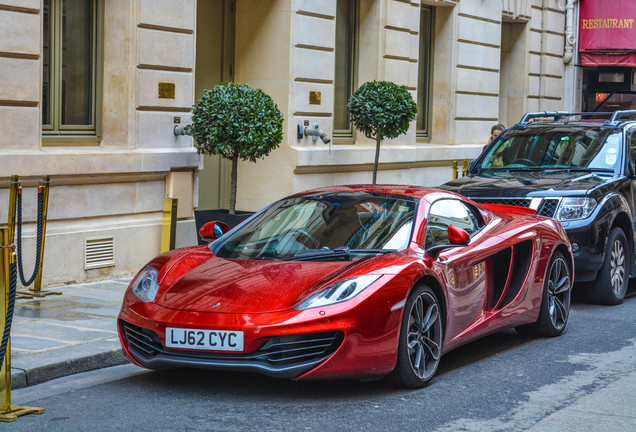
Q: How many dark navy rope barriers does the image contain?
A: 2